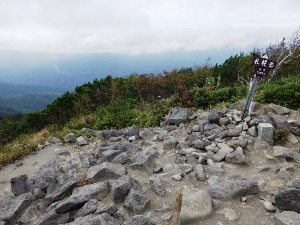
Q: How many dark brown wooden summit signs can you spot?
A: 1